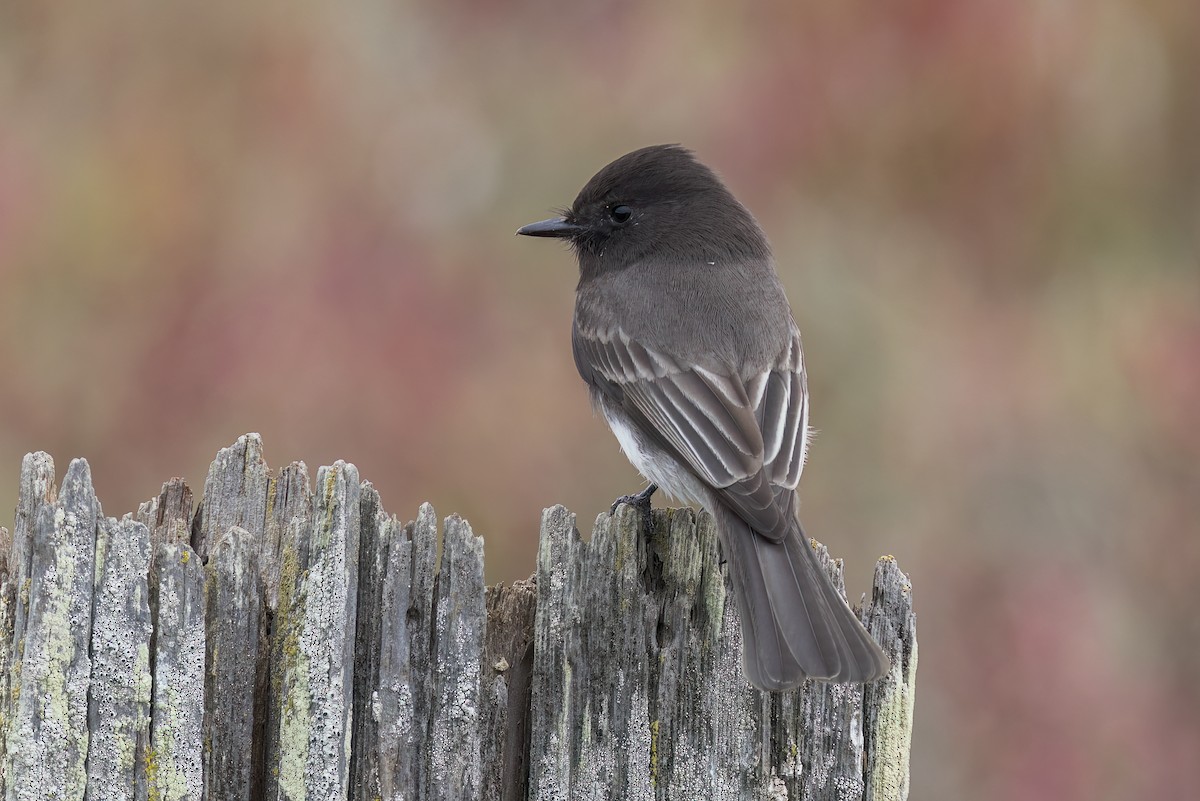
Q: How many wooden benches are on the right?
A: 0